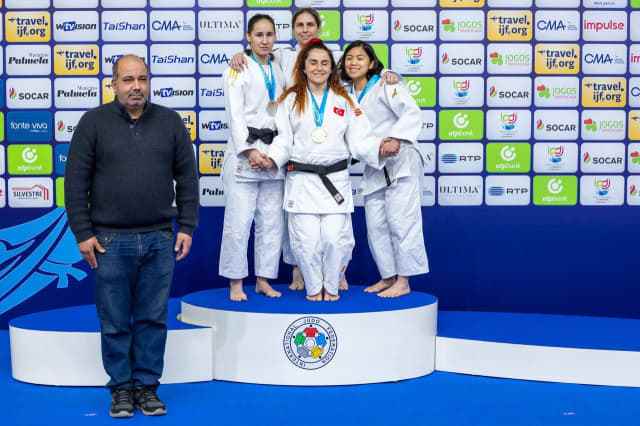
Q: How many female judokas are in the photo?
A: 4